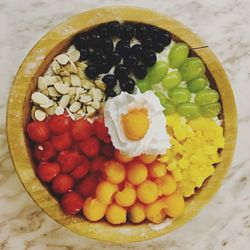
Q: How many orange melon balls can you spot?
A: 15